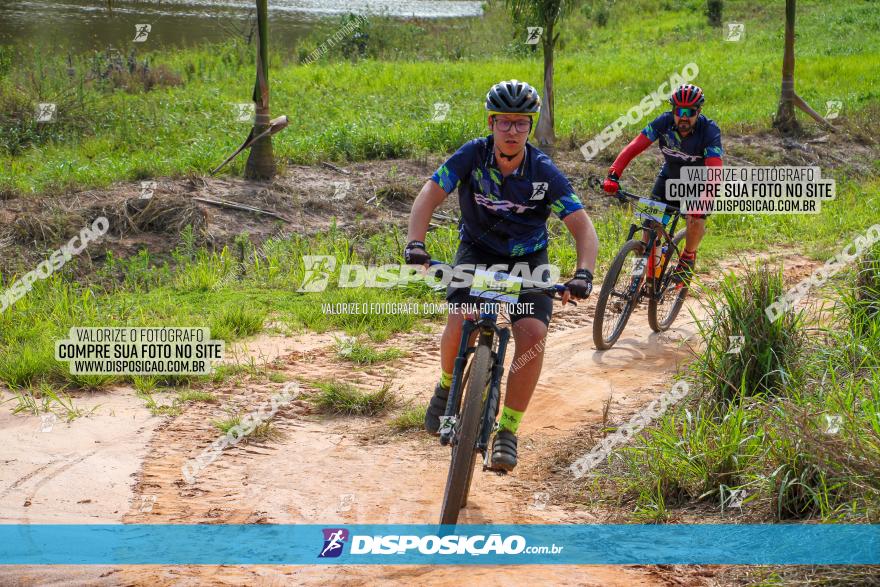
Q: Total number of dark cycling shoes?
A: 3